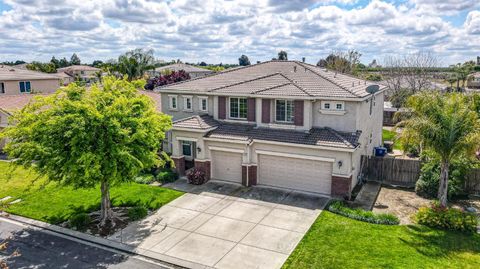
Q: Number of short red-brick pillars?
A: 4